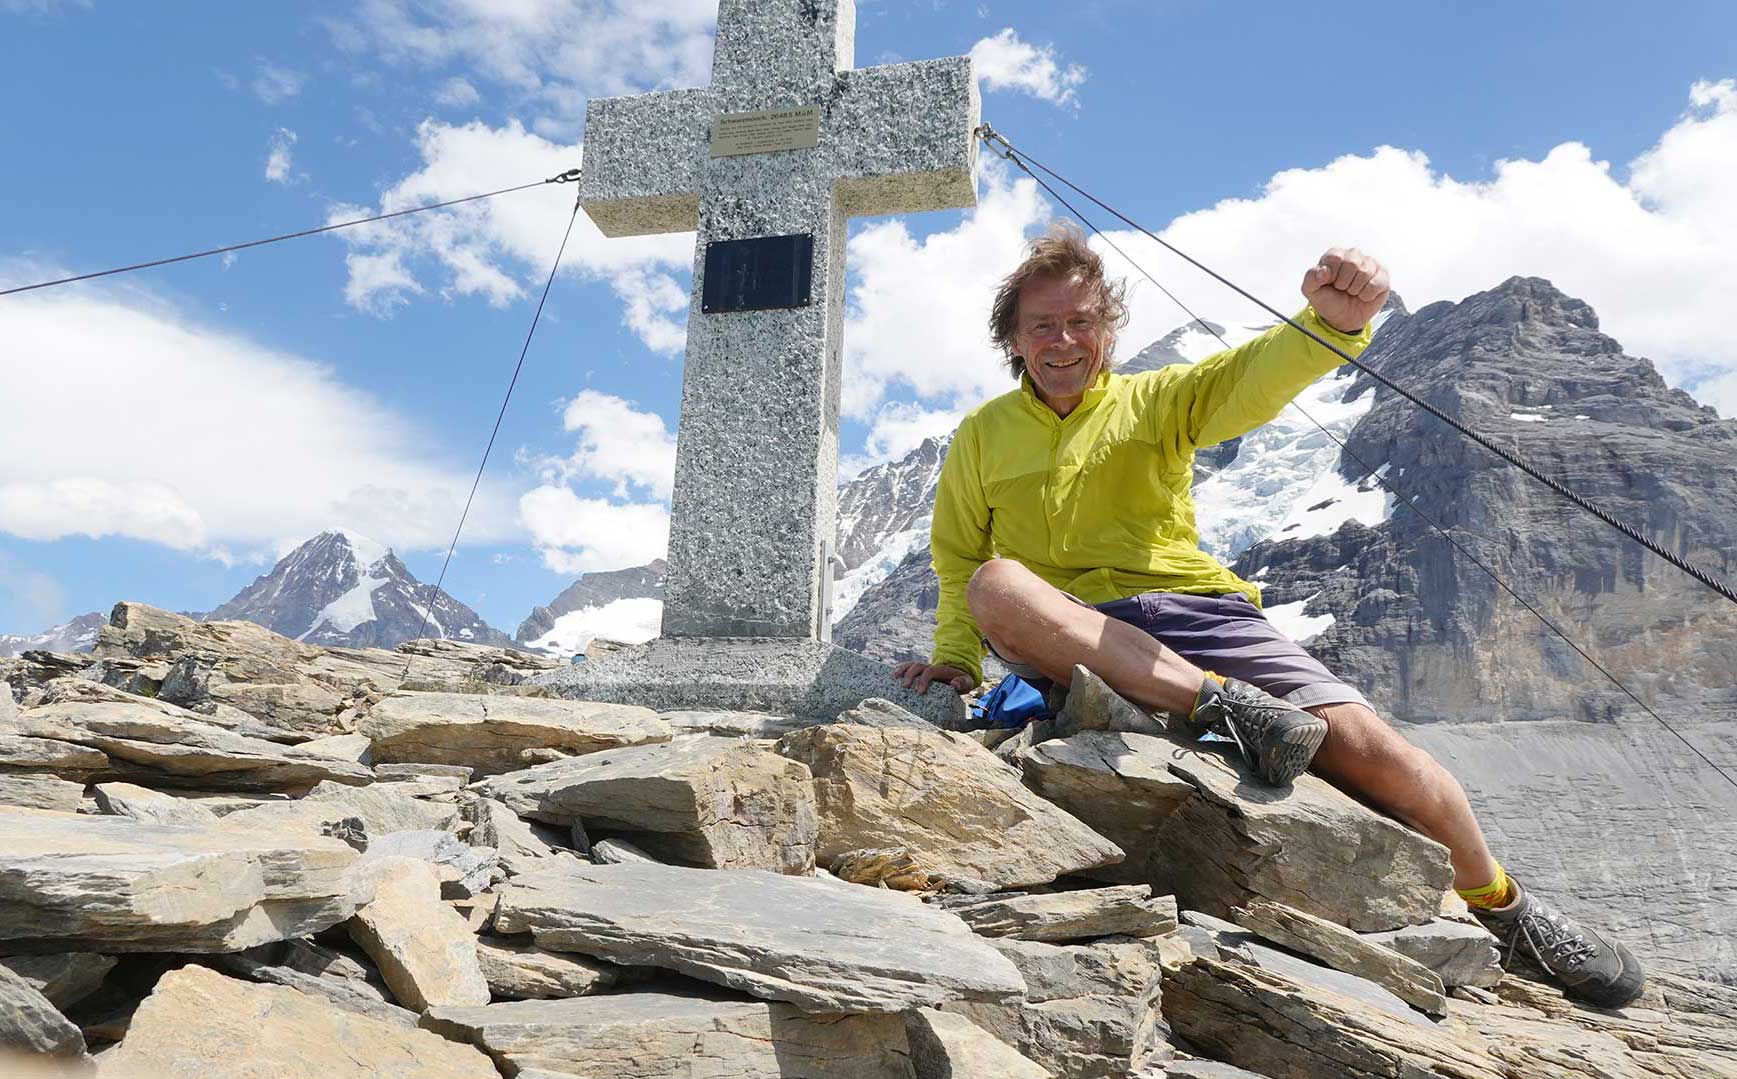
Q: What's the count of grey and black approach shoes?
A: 2